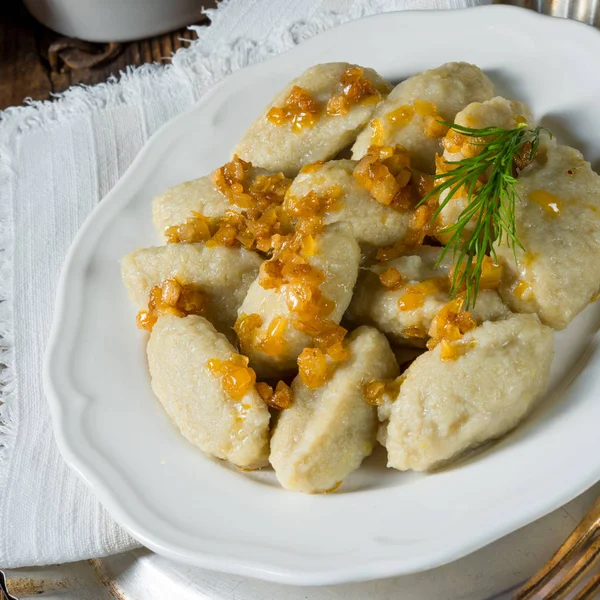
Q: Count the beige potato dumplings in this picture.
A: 12